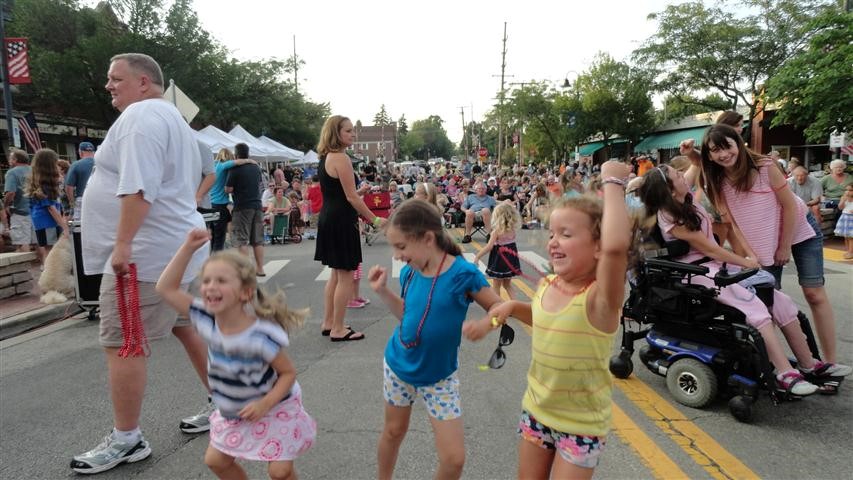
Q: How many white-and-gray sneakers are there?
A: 2